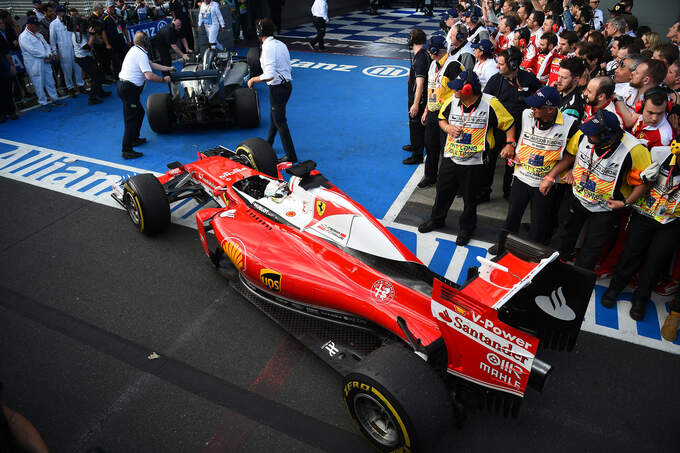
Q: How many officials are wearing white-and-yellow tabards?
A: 5